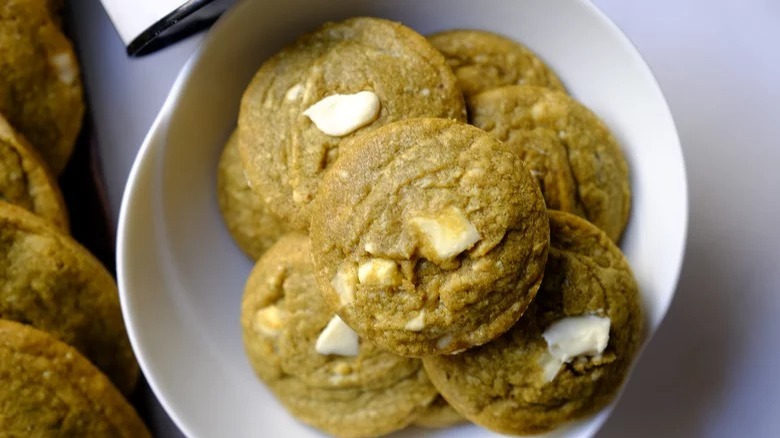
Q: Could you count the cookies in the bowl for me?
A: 8